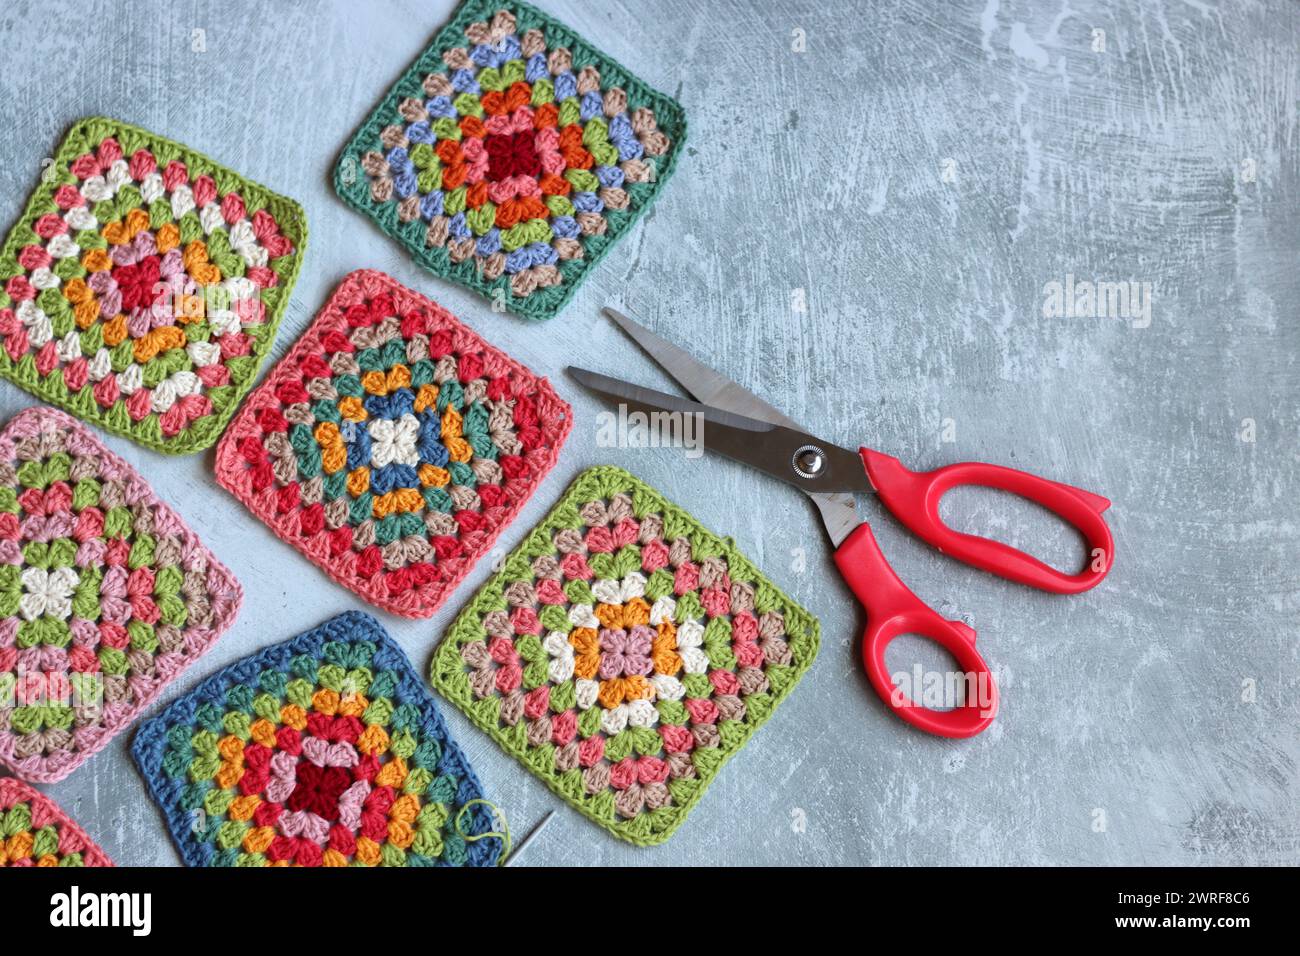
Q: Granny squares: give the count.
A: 7